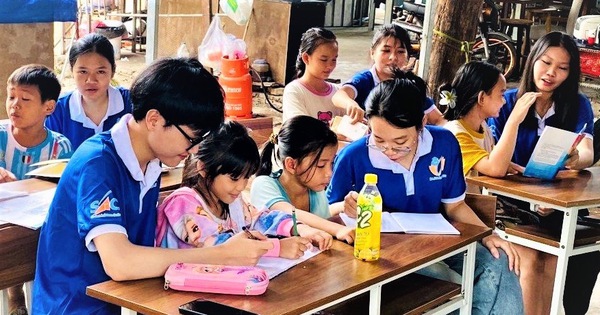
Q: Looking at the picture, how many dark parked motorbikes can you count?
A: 1